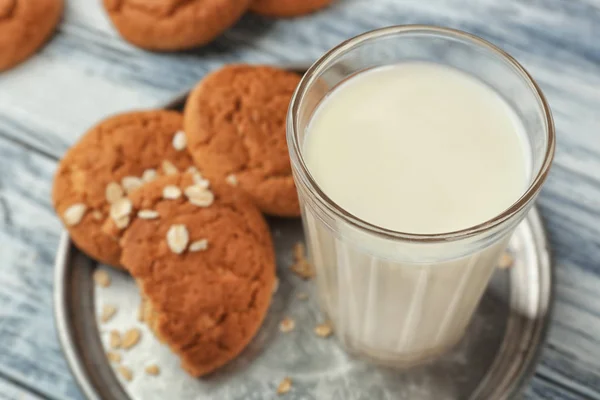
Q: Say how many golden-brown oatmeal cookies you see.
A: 6